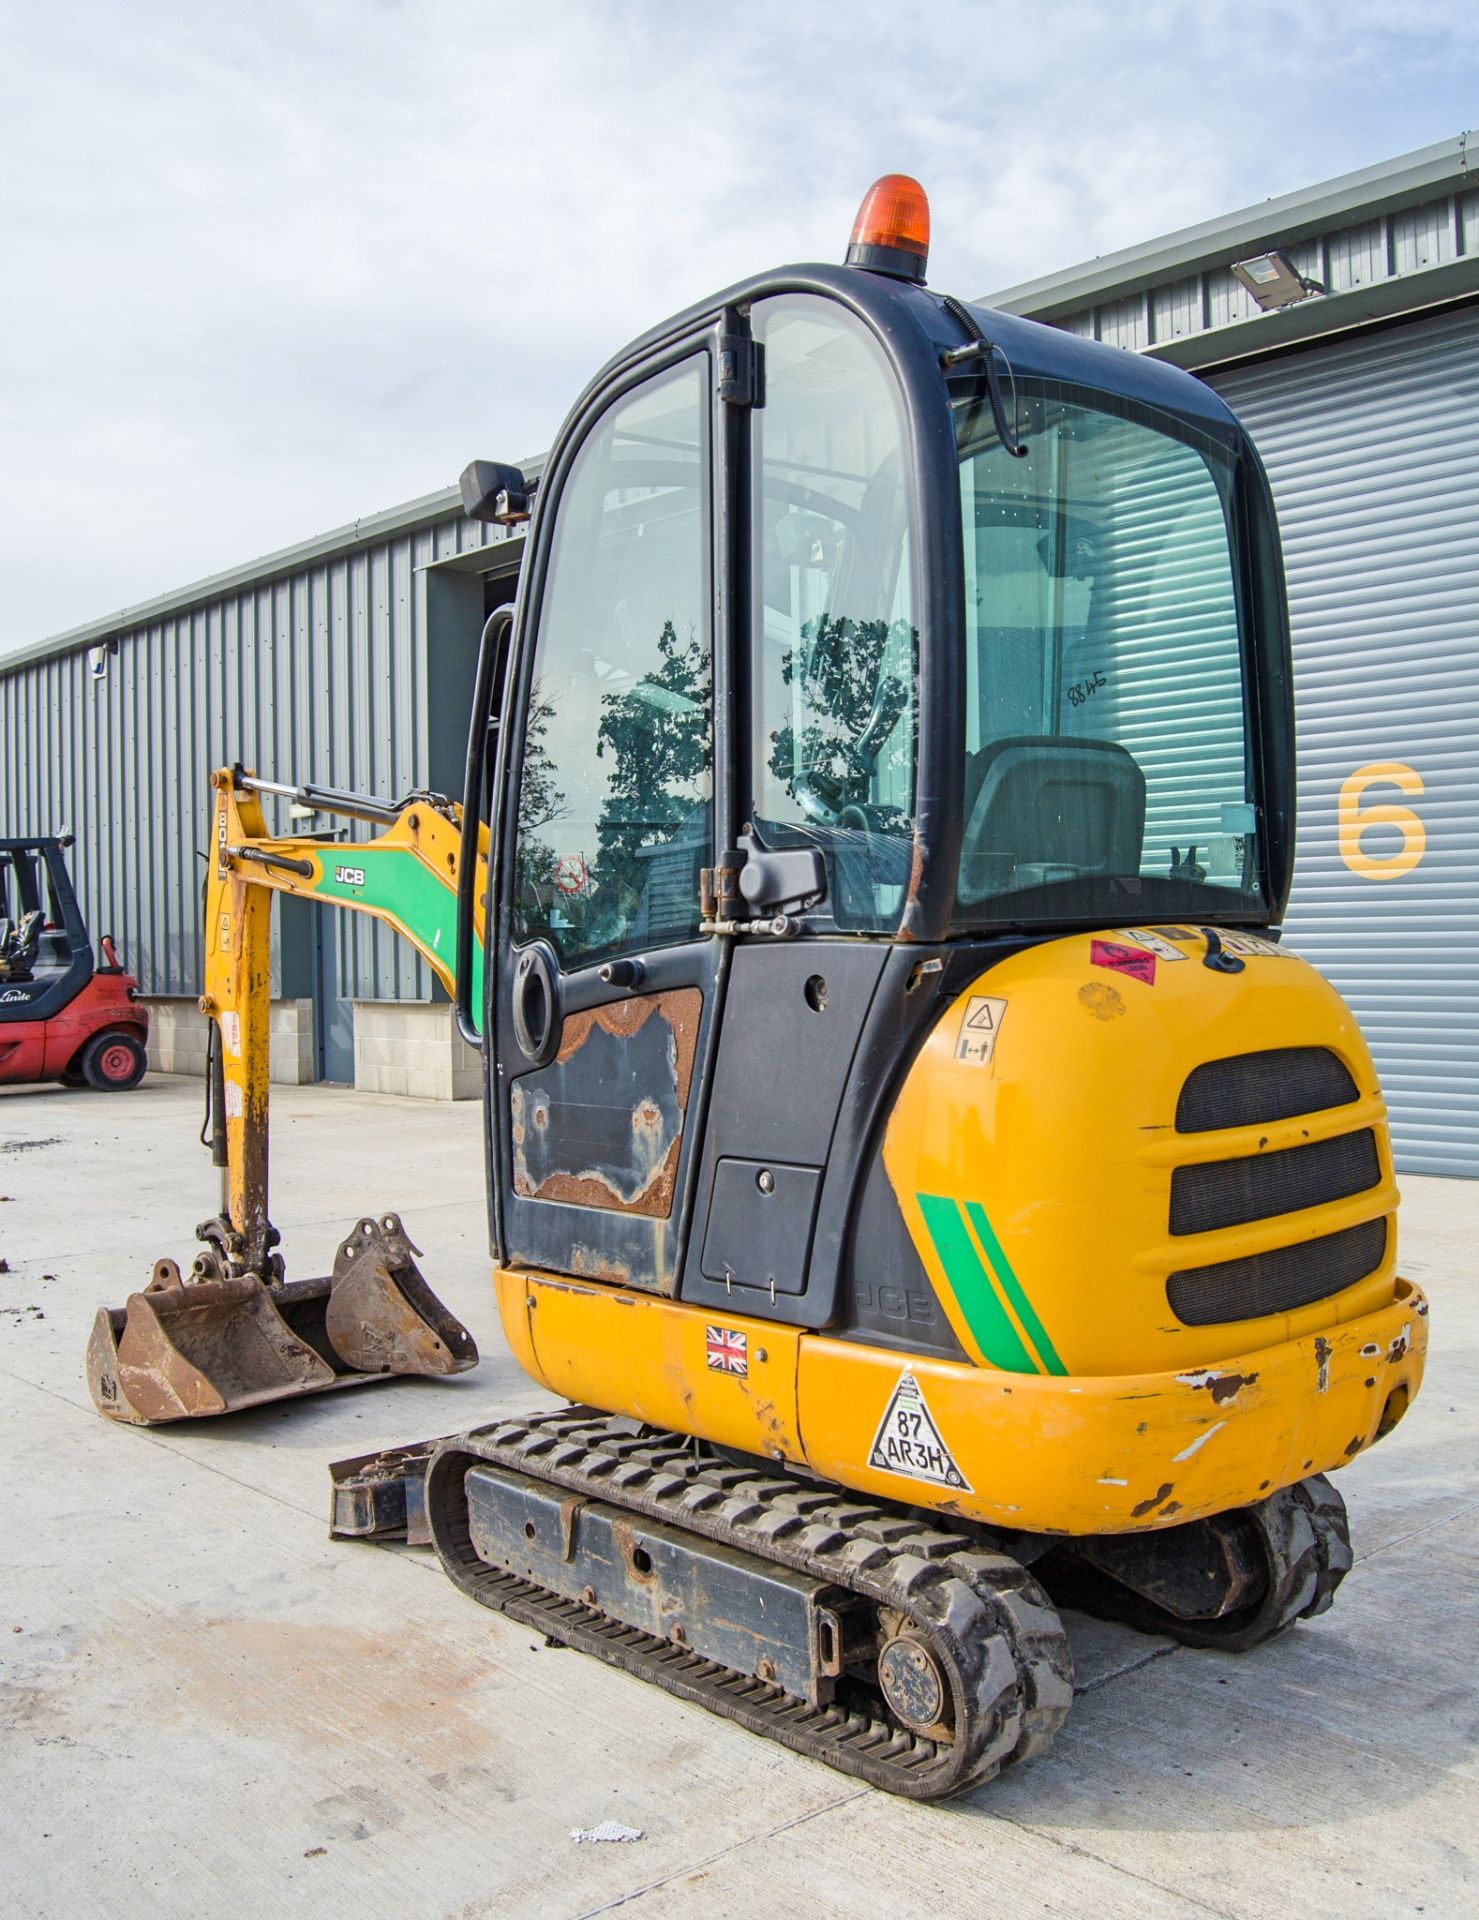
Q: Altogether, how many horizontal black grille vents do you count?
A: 3